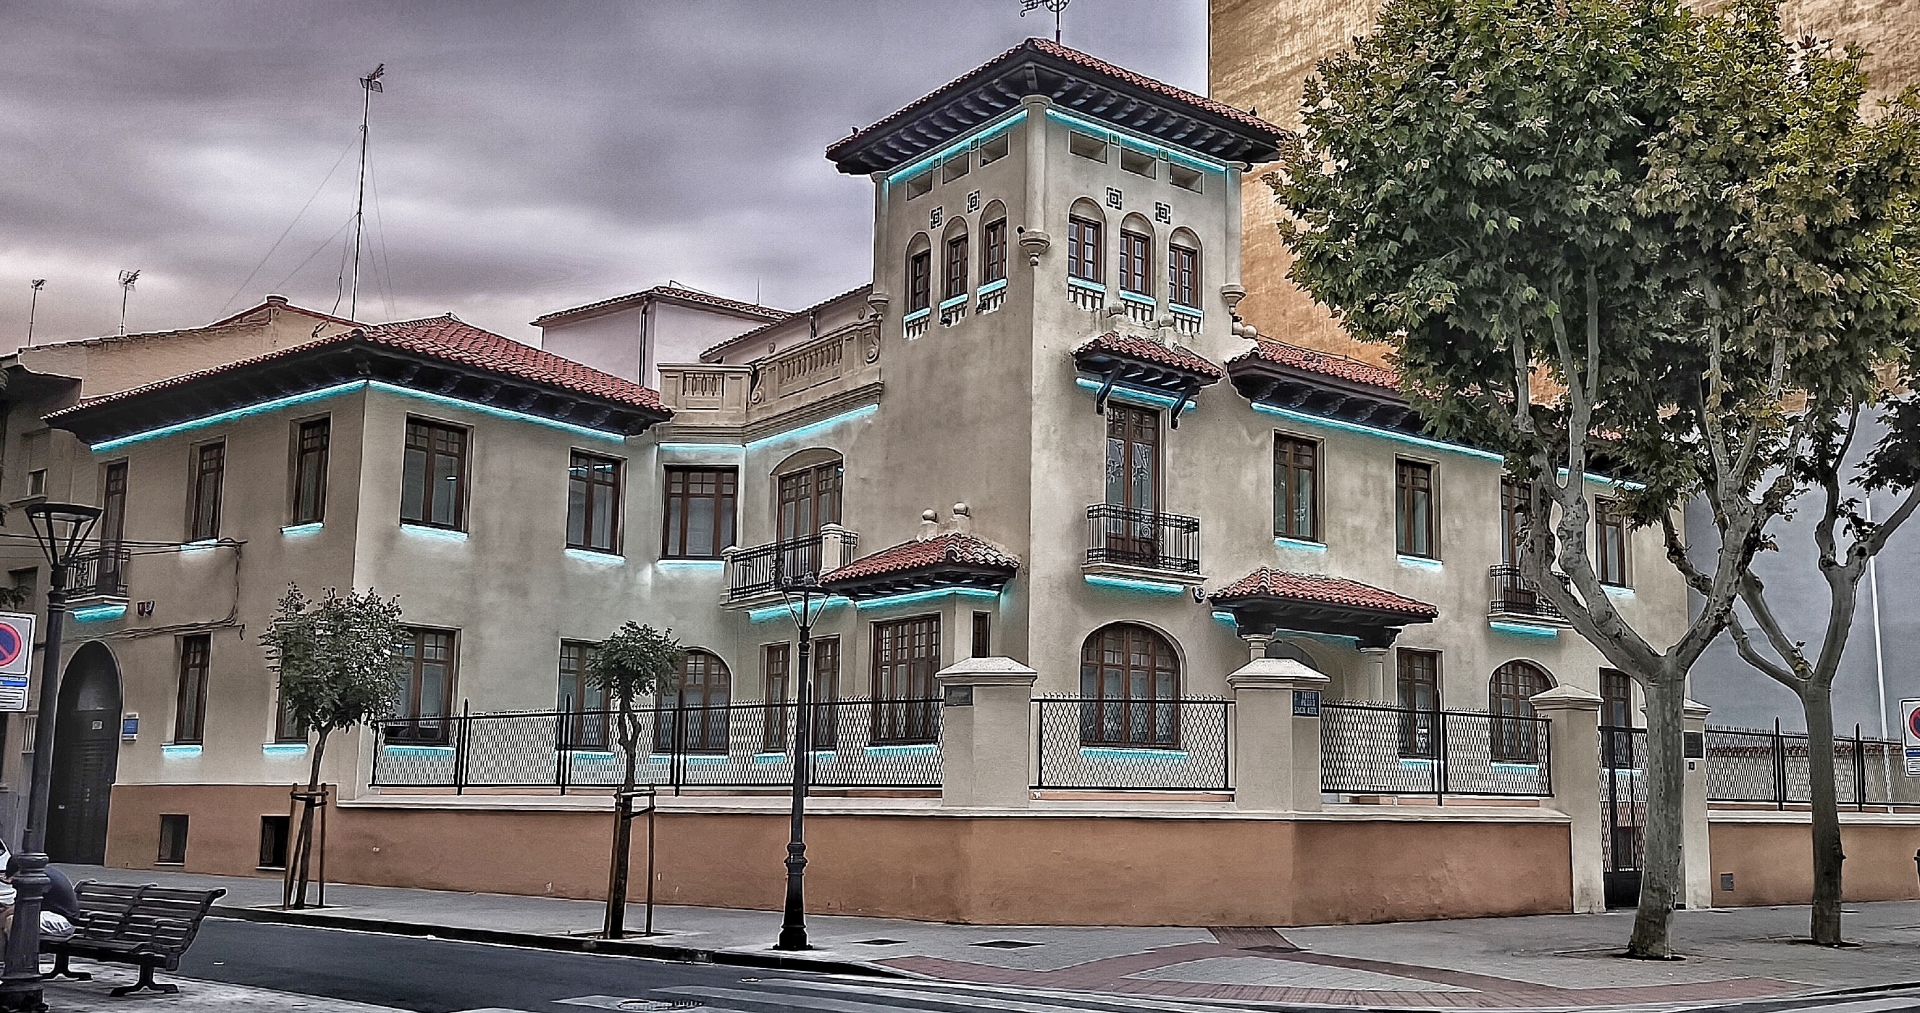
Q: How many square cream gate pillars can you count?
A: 4